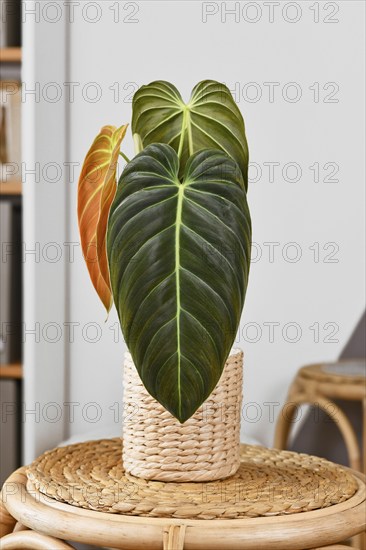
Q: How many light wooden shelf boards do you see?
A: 3